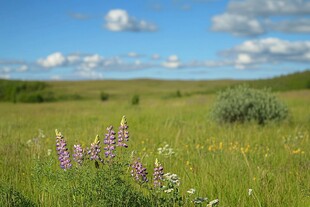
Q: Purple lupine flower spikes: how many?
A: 7